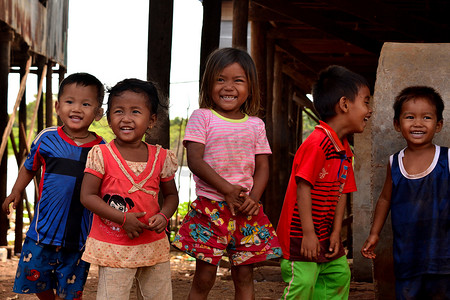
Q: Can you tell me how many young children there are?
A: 5